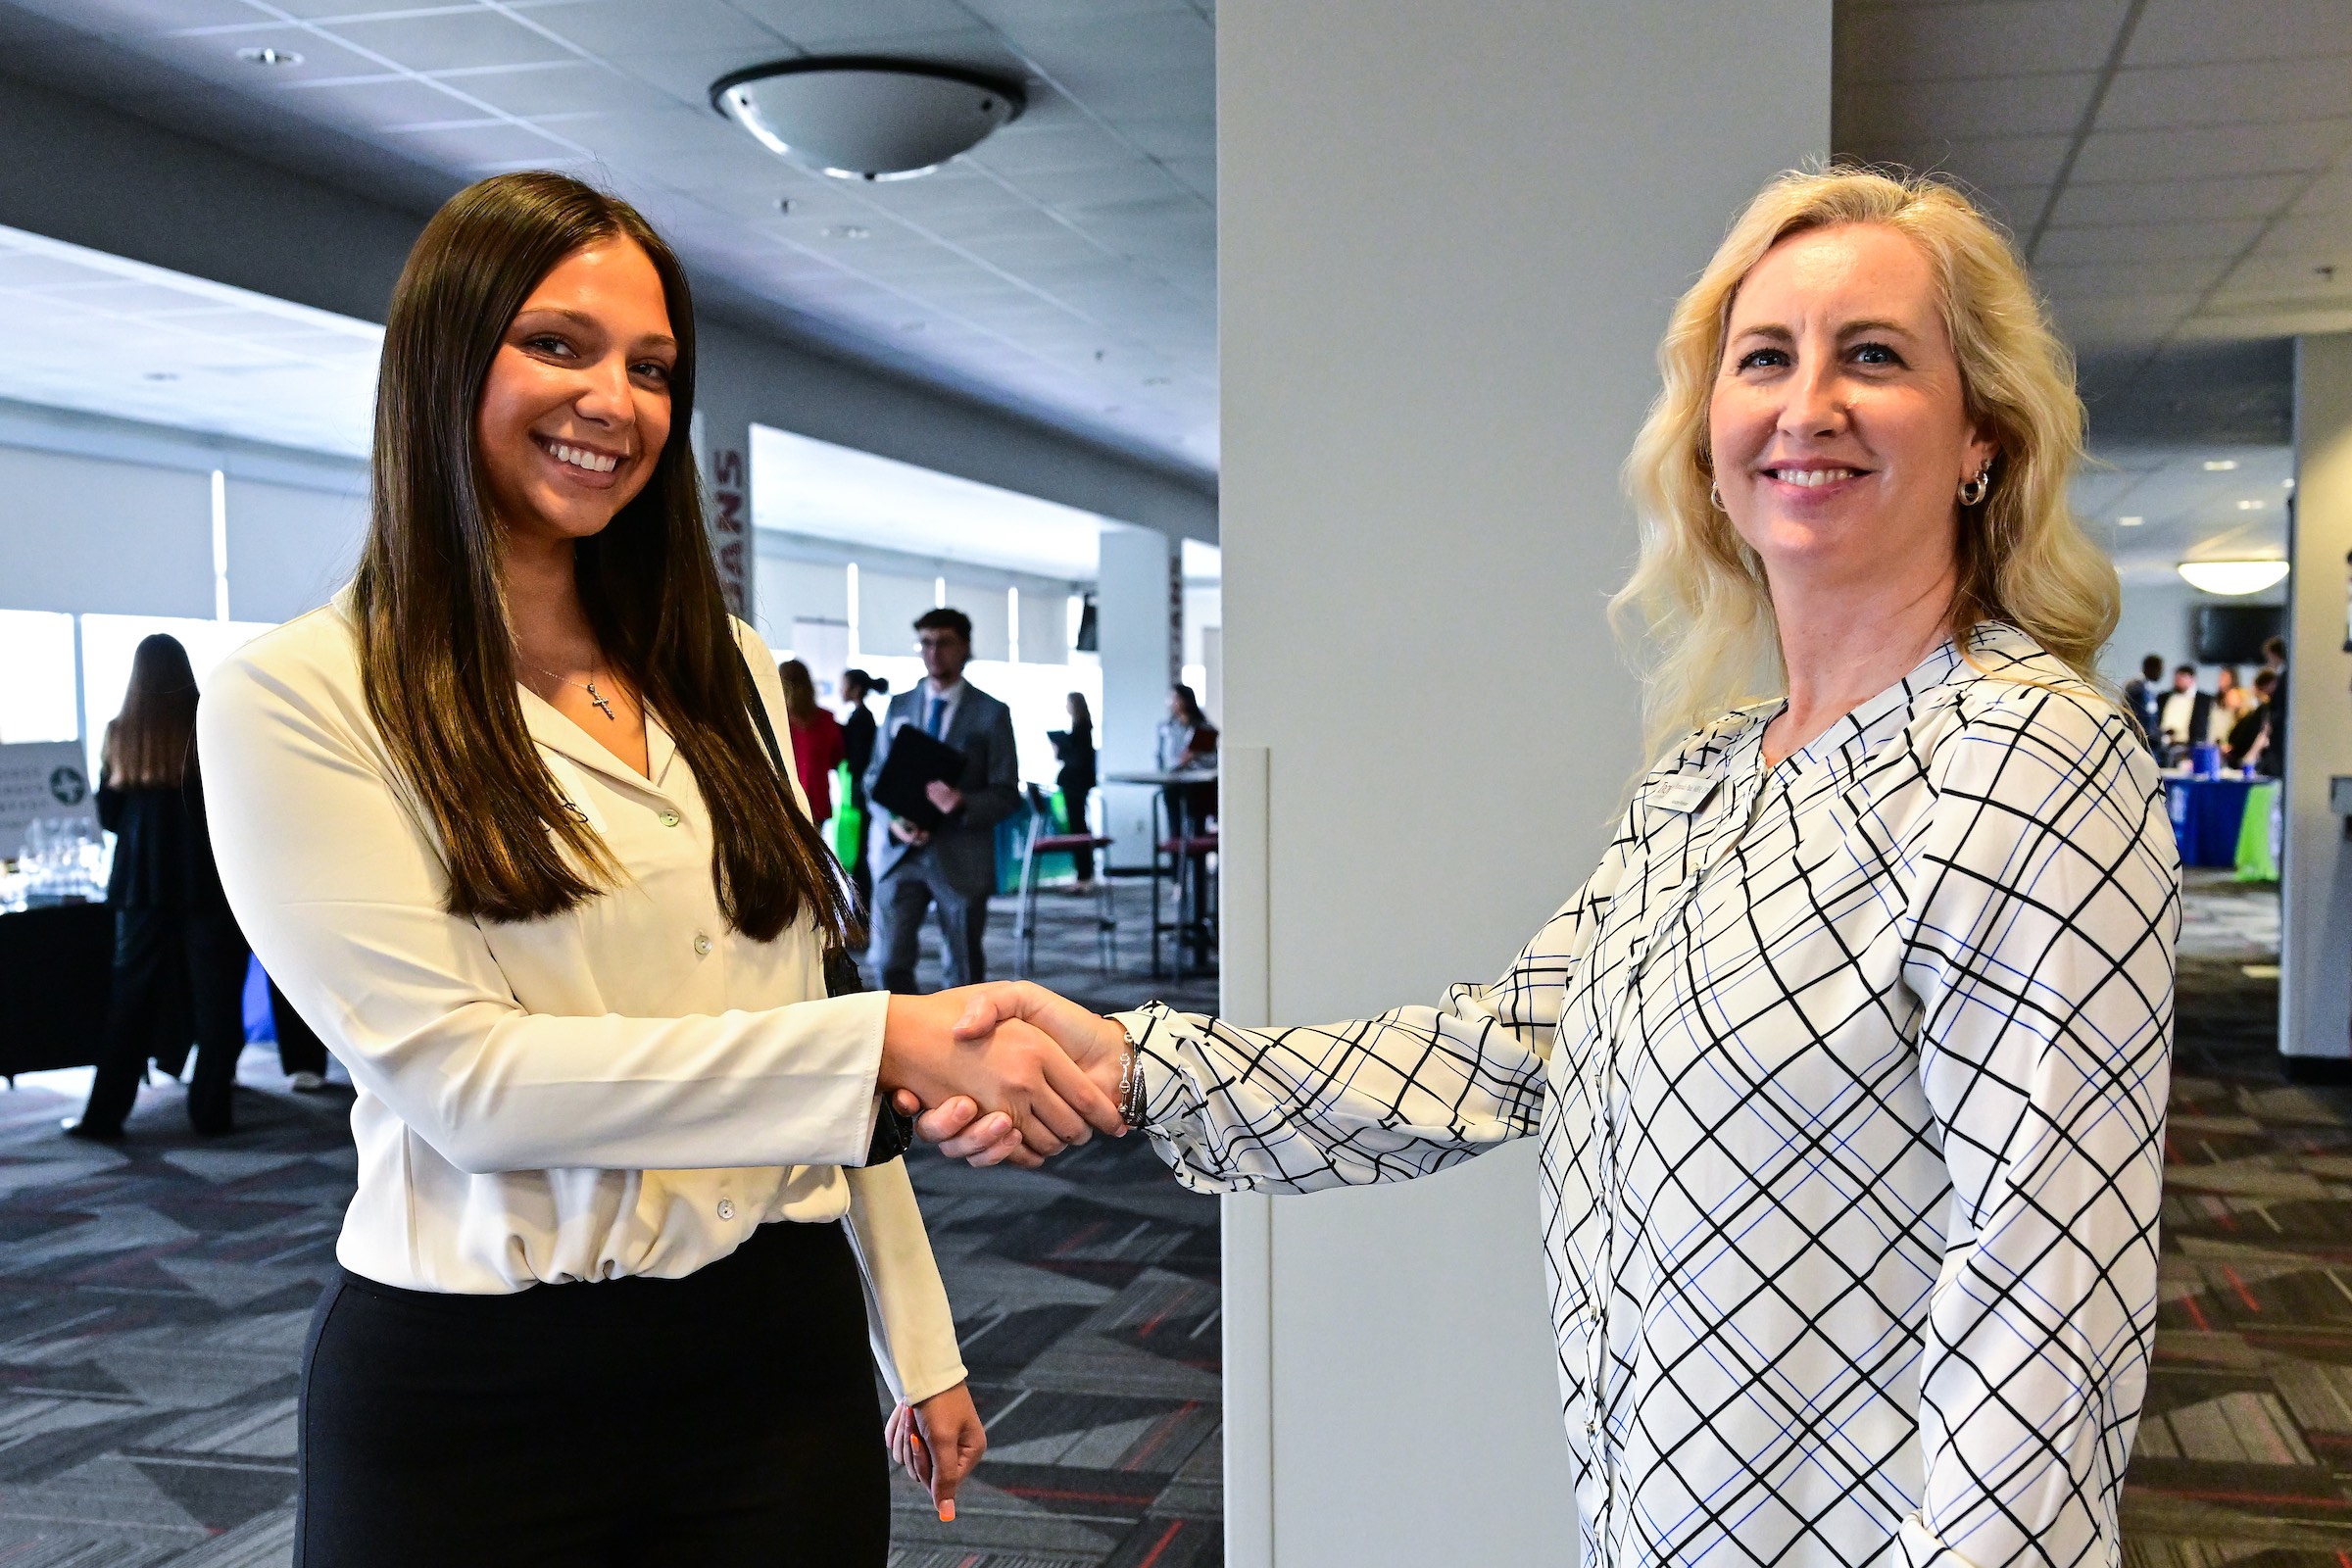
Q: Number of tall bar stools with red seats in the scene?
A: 2